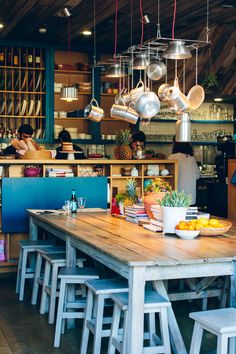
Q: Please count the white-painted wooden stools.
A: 7